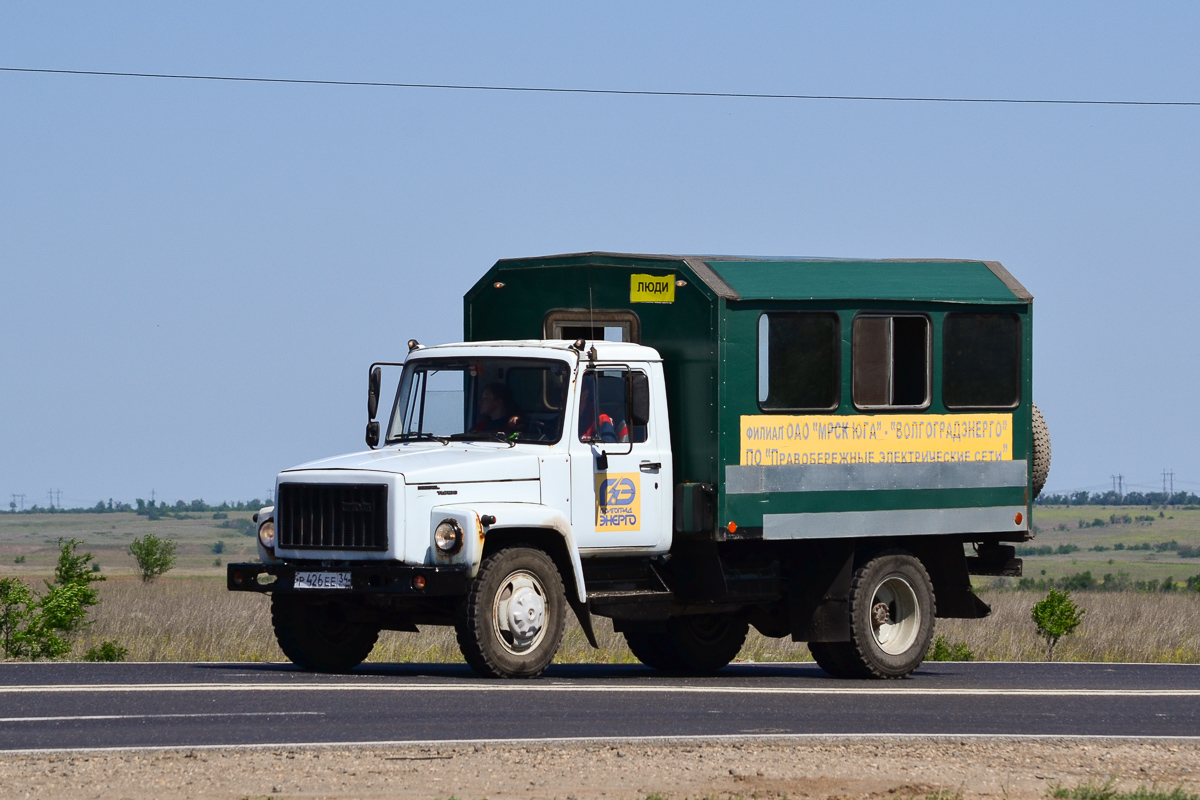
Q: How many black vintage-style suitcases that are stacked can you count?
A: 0